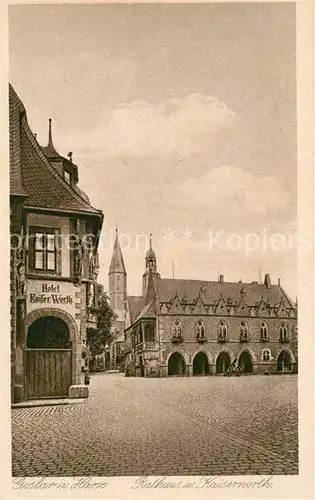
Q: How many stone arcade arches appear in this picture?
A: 5